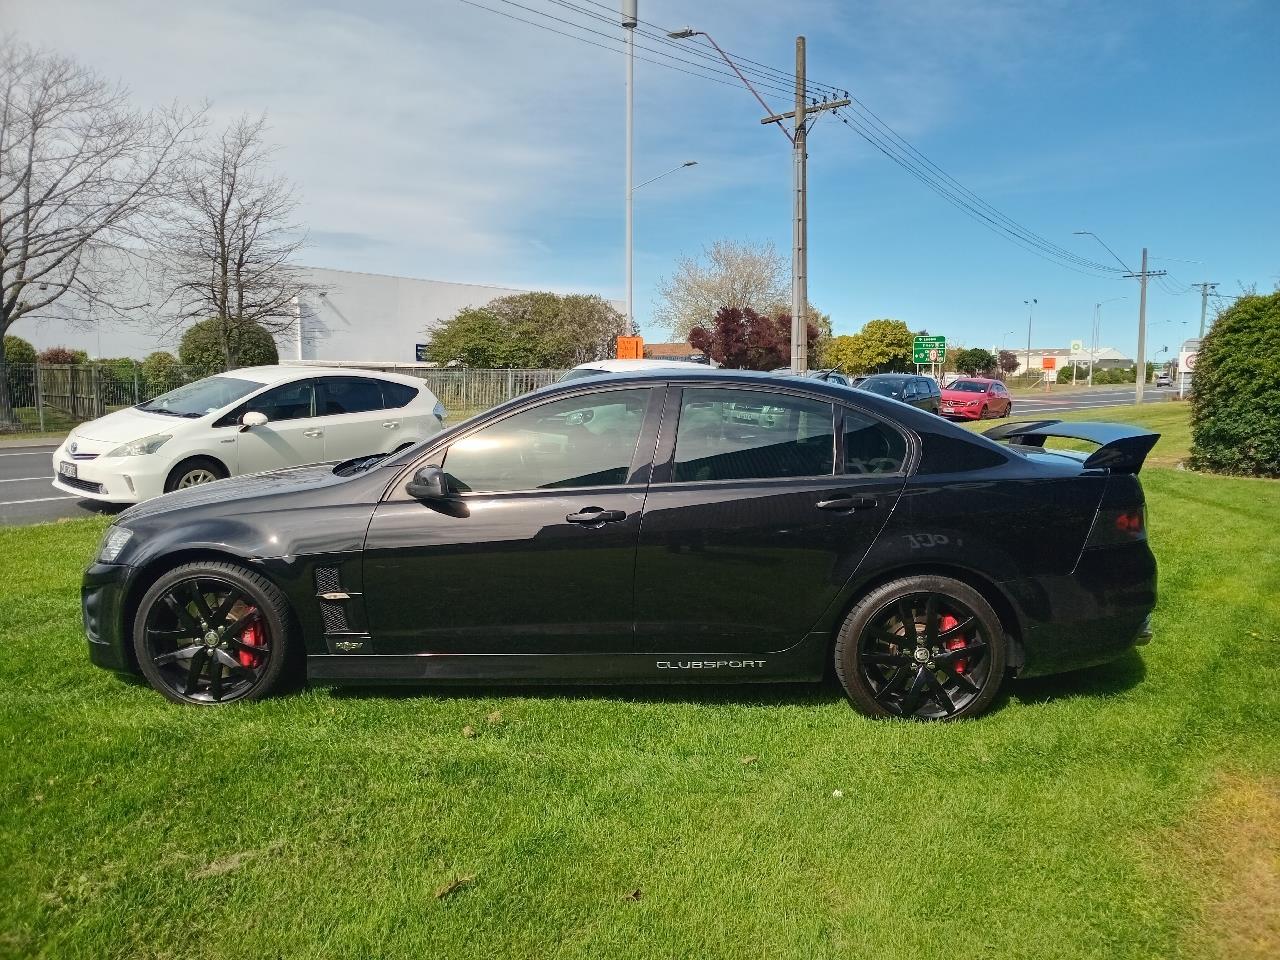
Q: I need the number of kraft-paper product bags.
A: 0